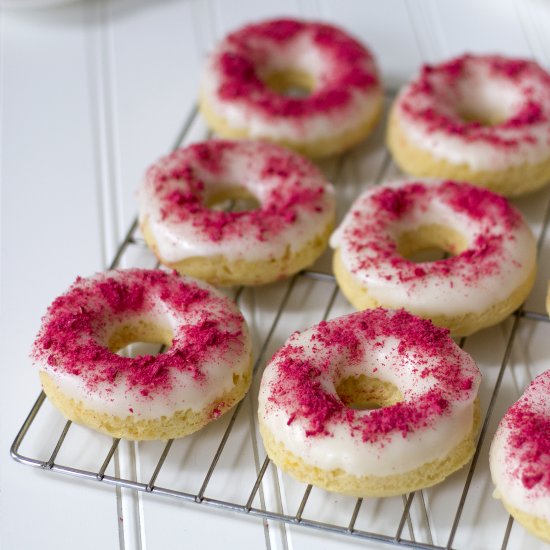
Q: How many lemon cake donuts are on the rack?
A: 7